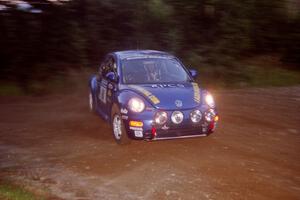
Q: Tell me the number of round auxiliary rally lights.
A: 4